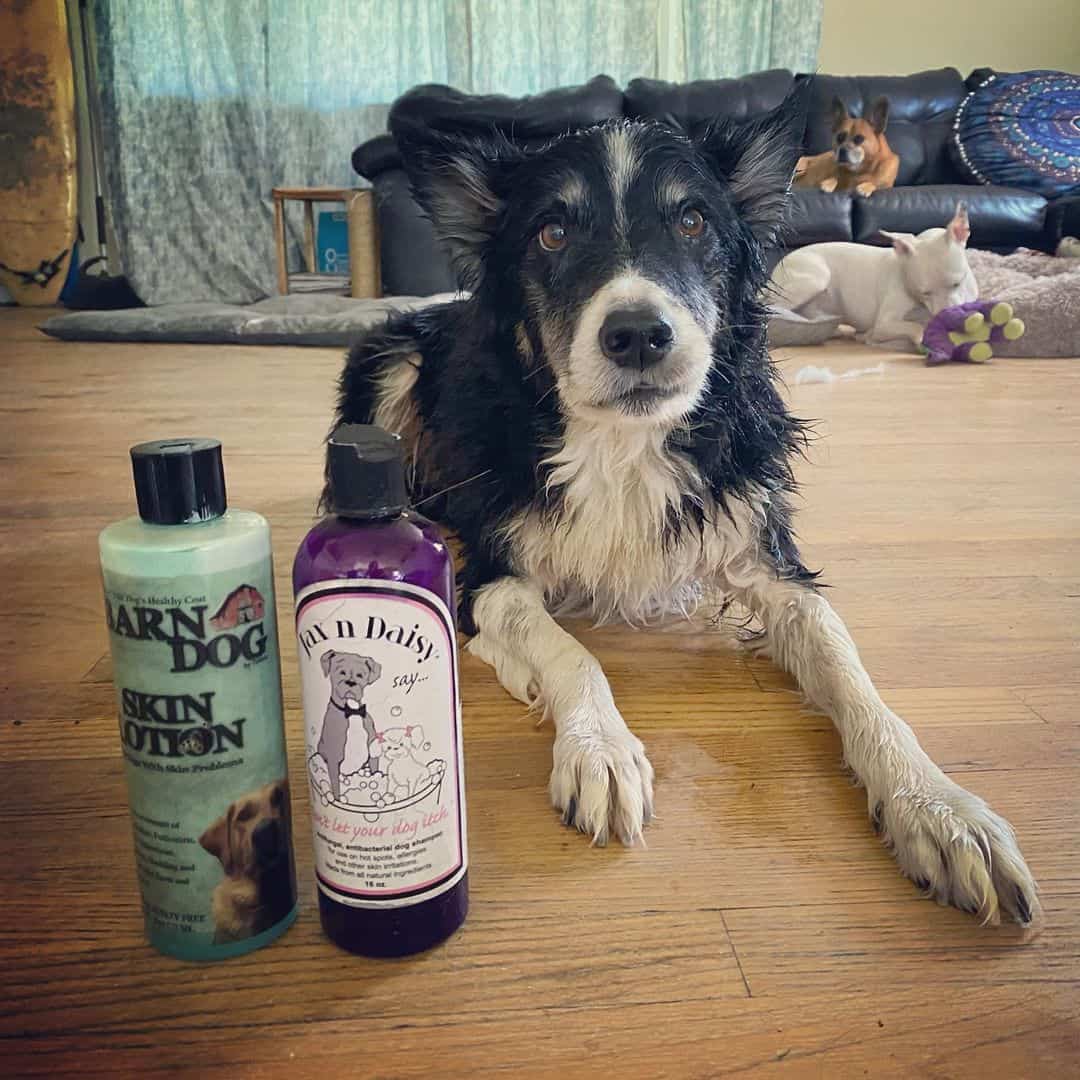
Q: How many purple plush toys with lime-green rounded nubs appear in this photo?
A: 1